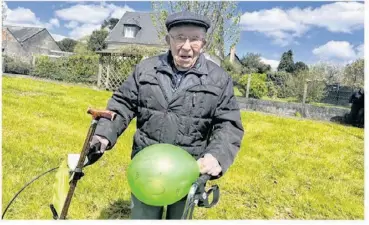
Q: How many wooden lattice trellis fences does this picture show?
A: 1